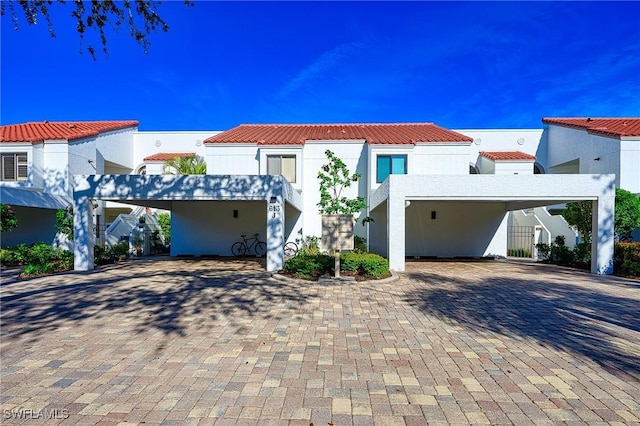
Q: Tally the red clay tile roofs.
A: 5